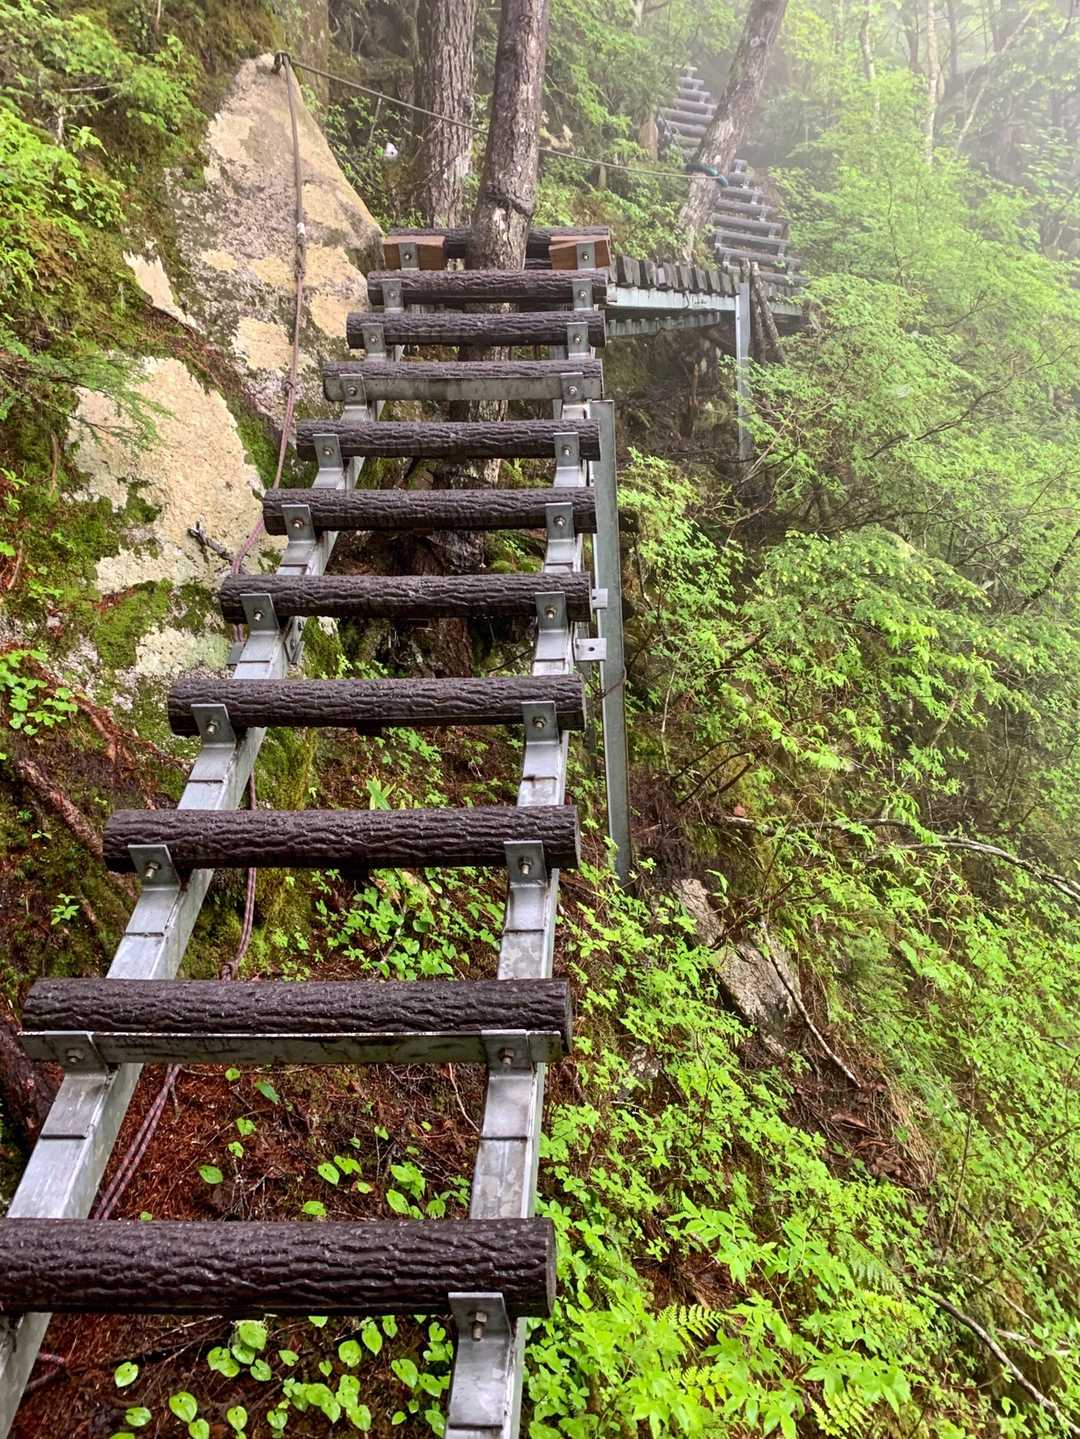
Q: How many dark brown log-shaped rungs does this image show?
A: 11